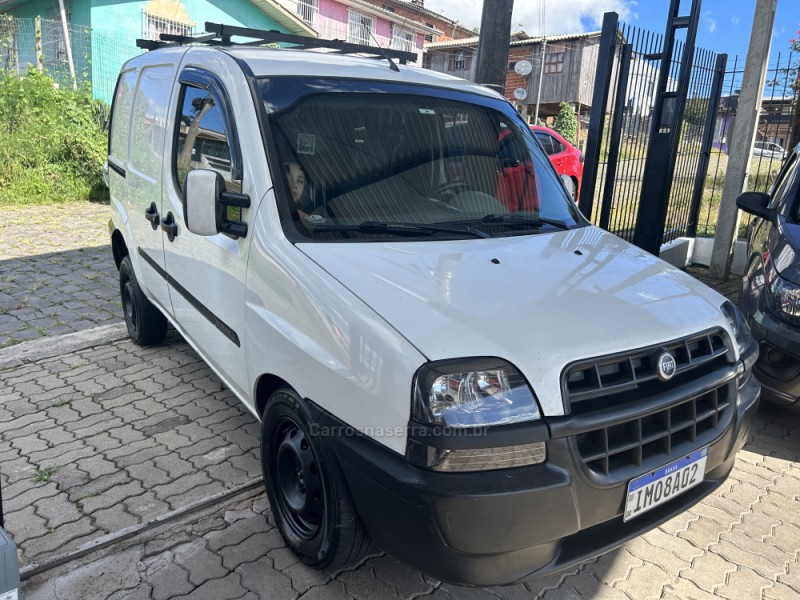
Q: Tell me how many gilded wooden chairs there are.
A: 0